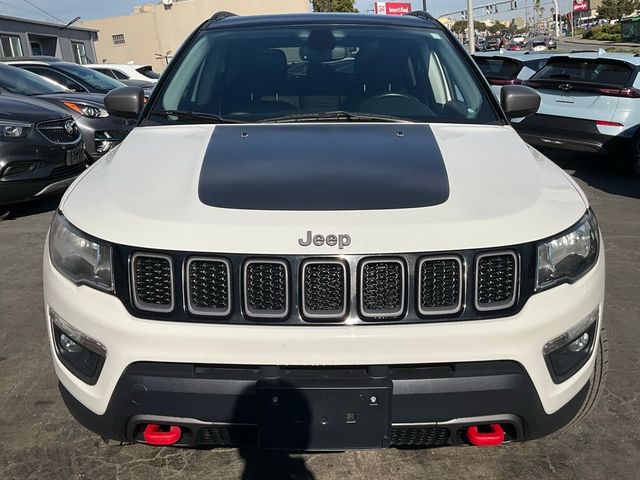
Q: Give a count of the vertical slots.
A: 7